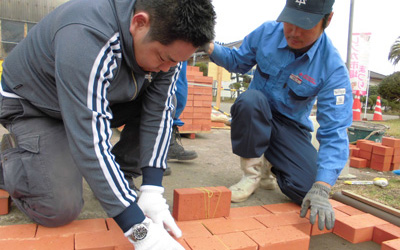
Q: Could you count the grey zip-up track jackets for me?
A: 1